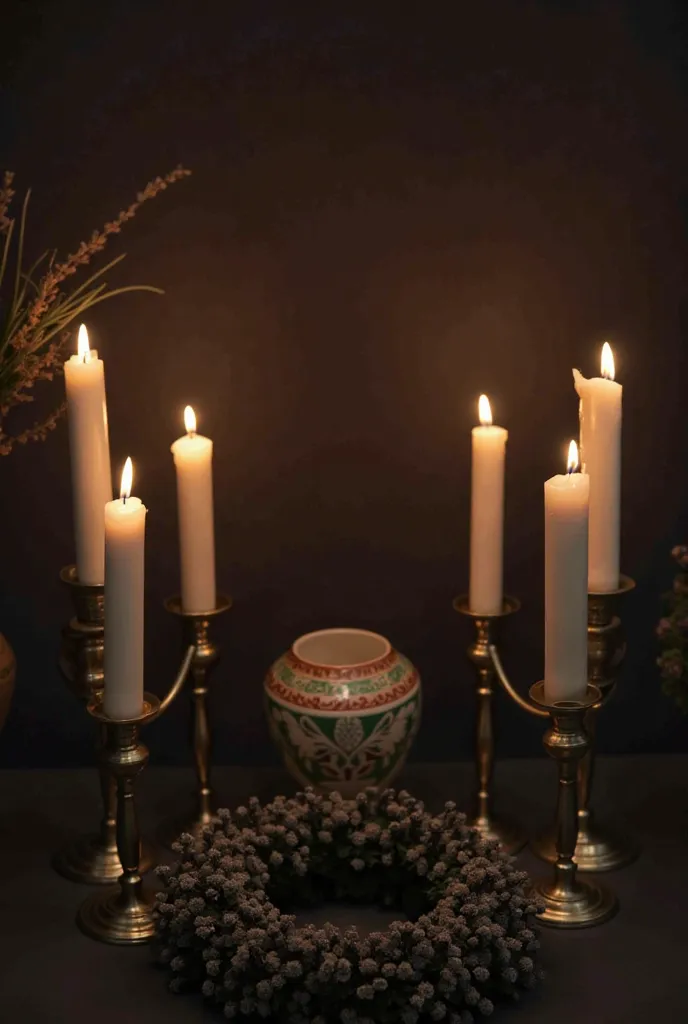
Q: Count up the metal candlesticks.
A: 6